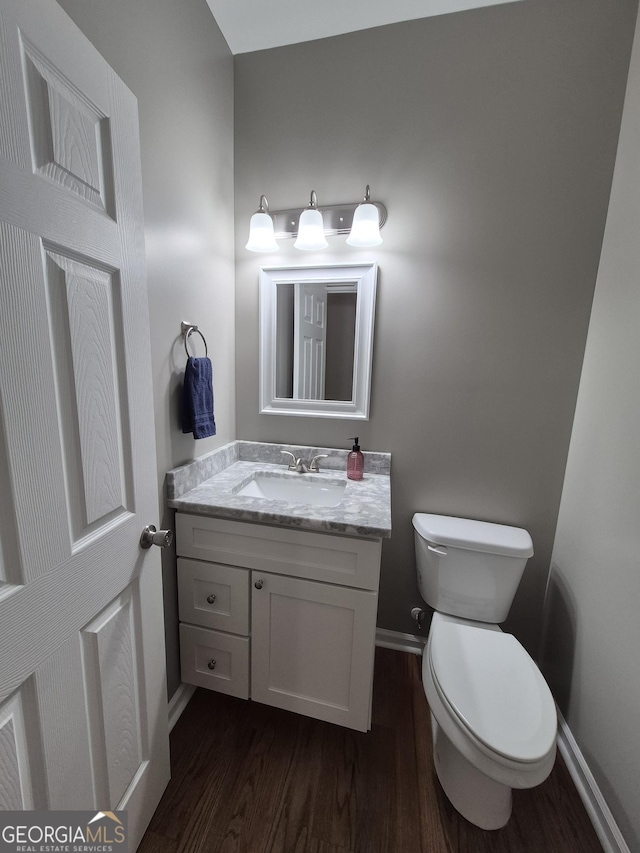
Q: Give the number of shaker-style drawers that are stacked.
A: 2